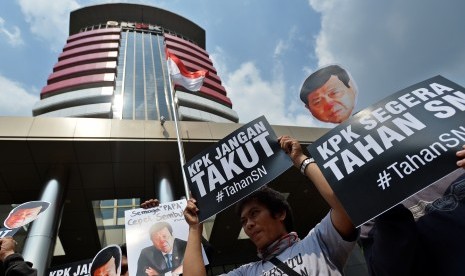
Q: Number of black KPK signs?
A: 3